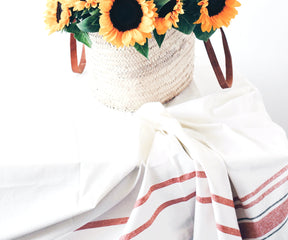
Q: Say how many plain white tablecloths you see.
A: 1